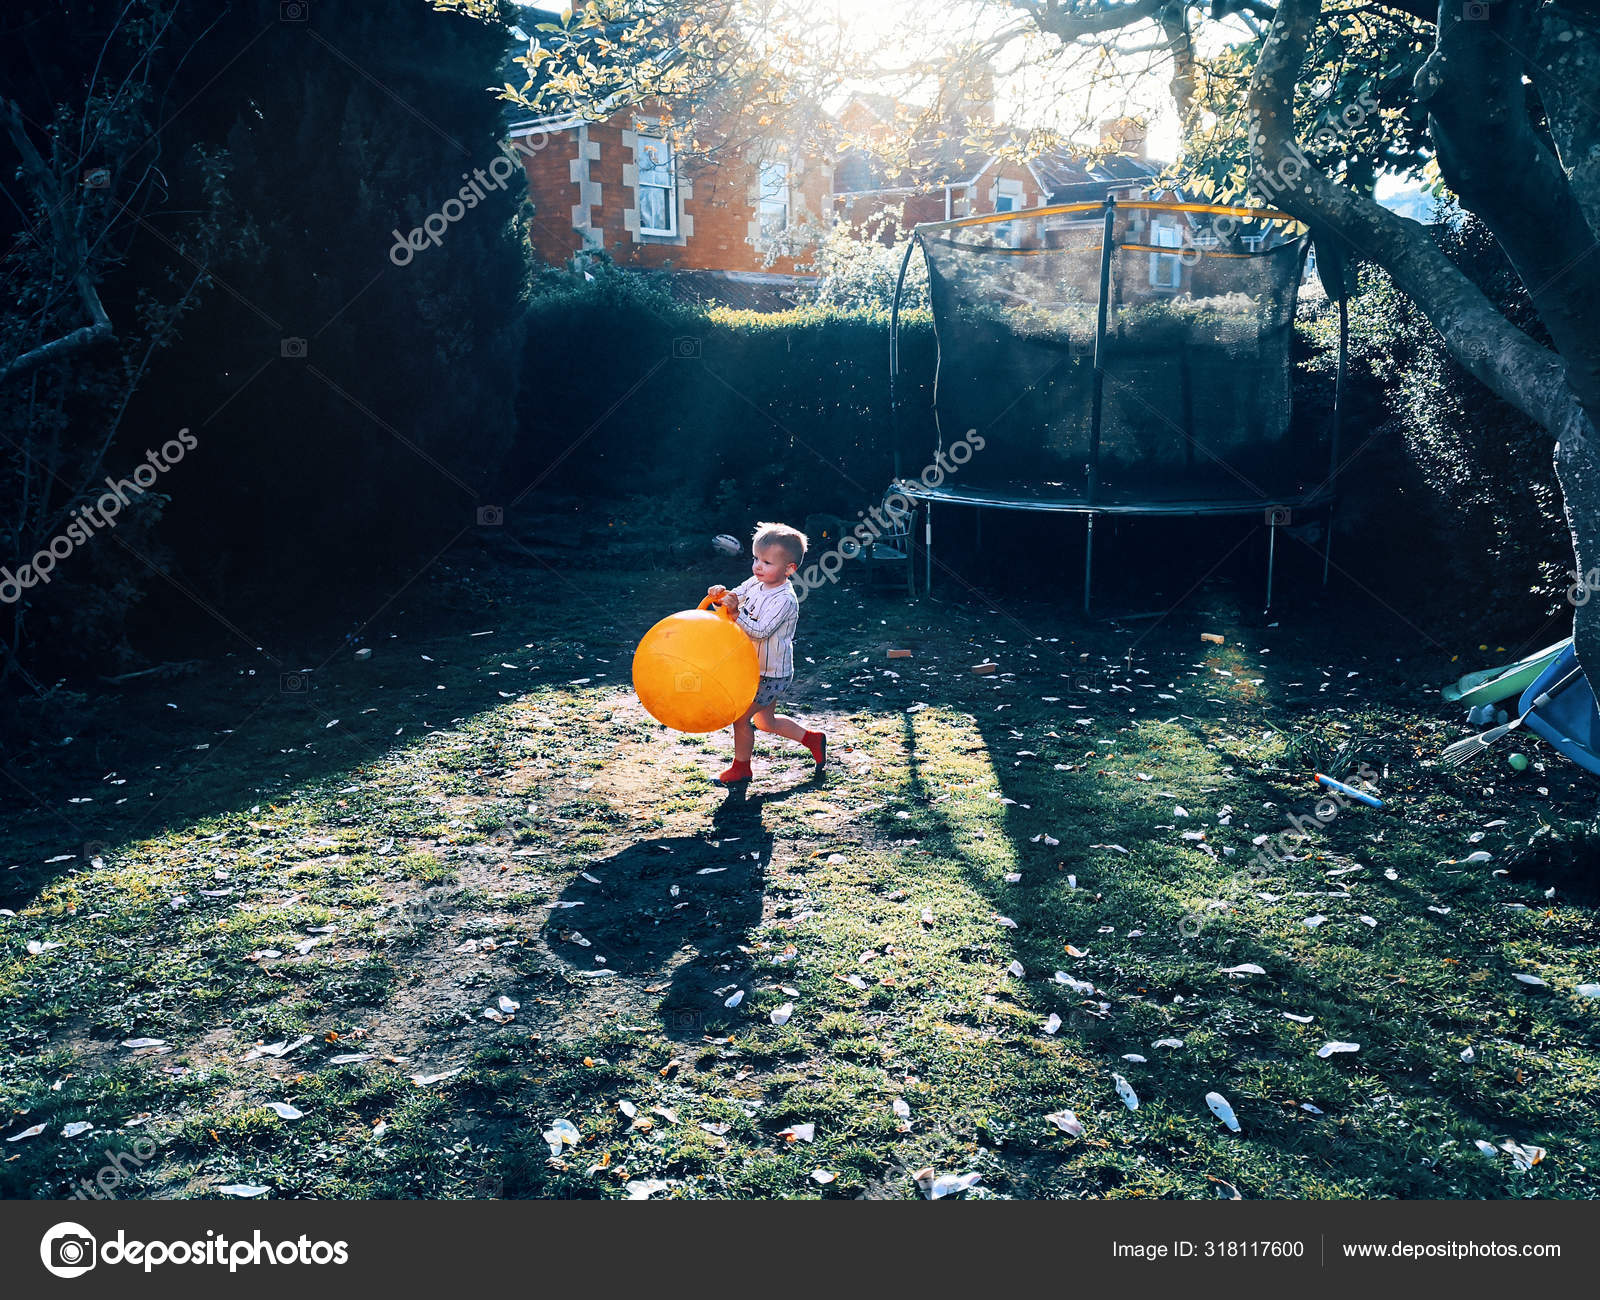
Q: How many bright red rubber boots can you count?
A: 2